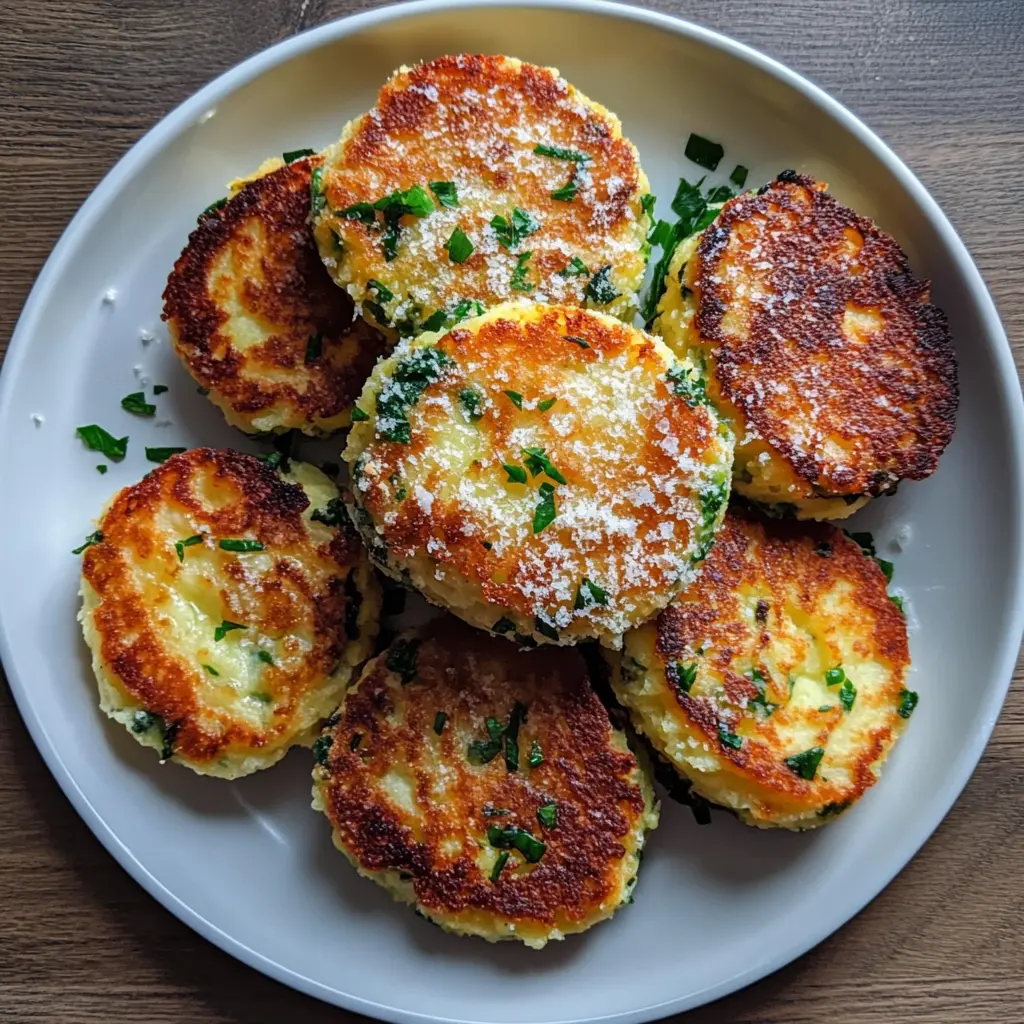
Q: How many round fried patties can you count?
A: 7